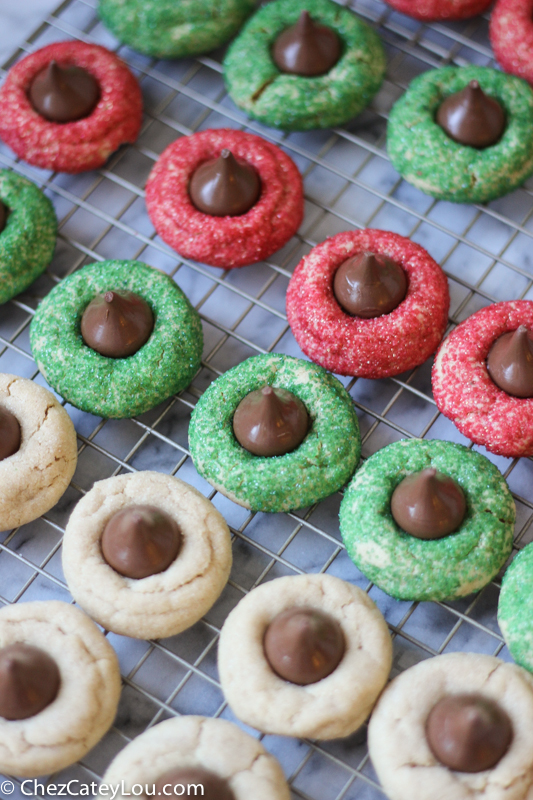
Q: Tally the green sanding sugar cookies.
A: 8